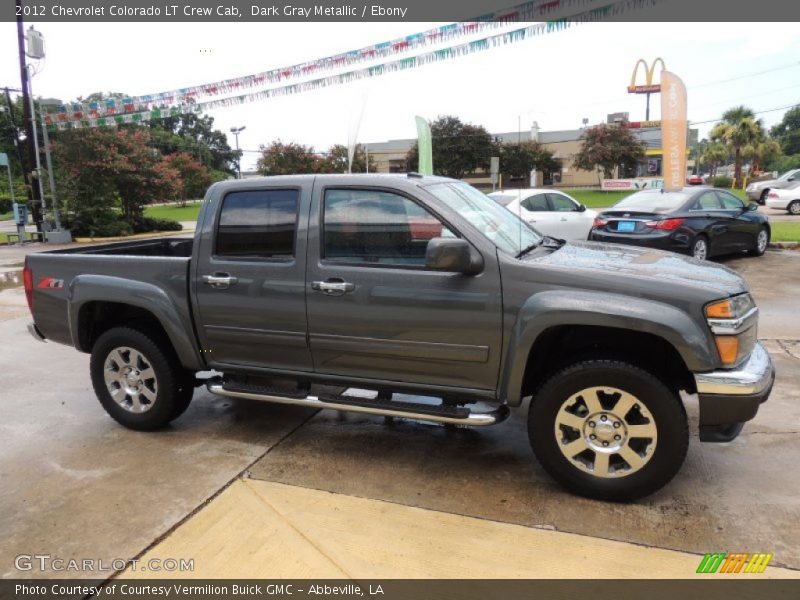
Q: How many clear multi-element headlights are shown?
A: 1